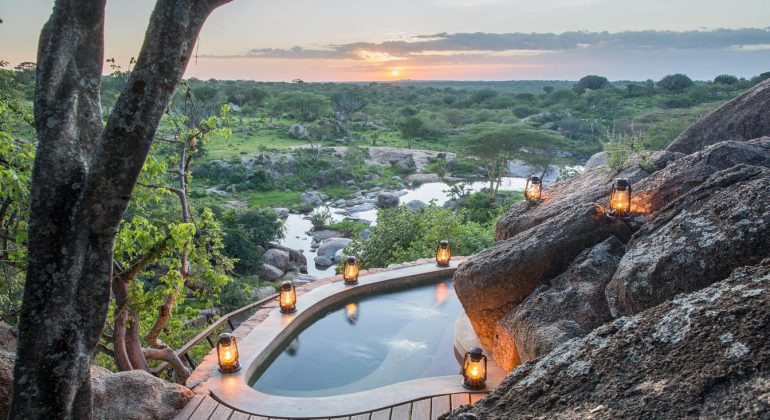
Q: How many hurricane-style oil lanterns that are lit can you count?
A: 7